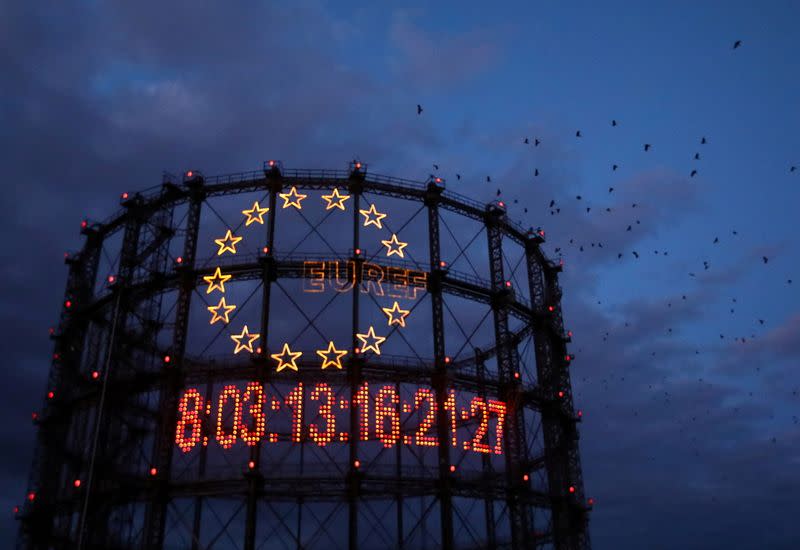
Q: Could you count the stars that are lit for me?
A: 13